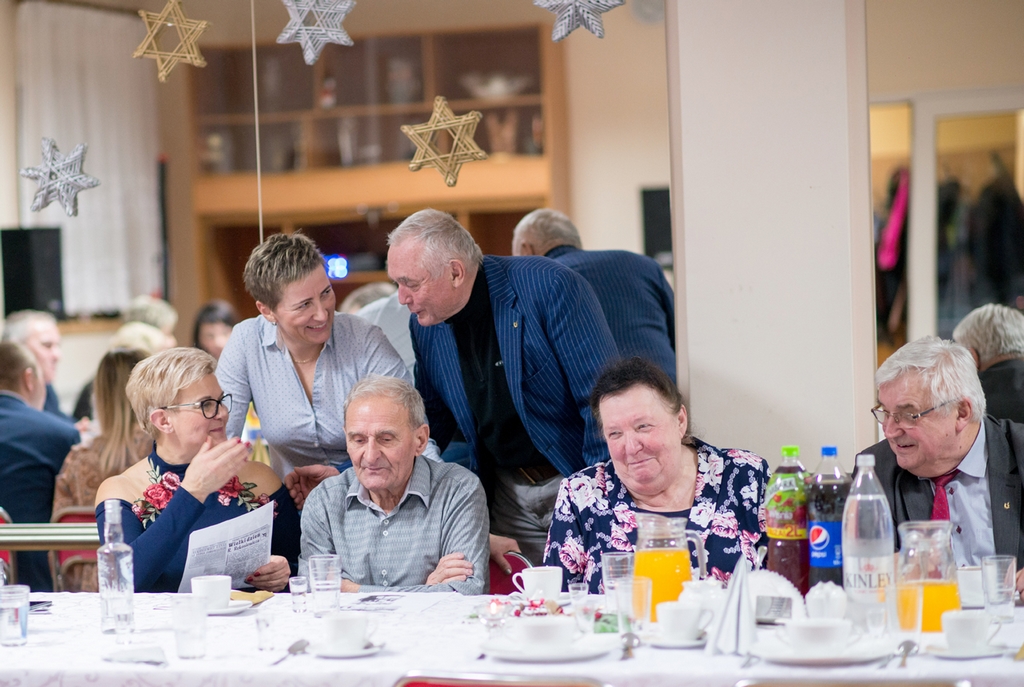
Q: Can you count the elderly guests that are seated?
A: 3